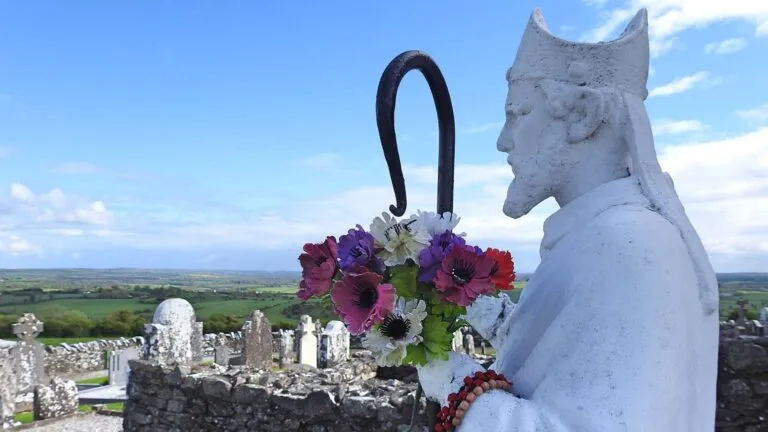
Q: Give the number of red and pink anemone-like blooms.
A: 4